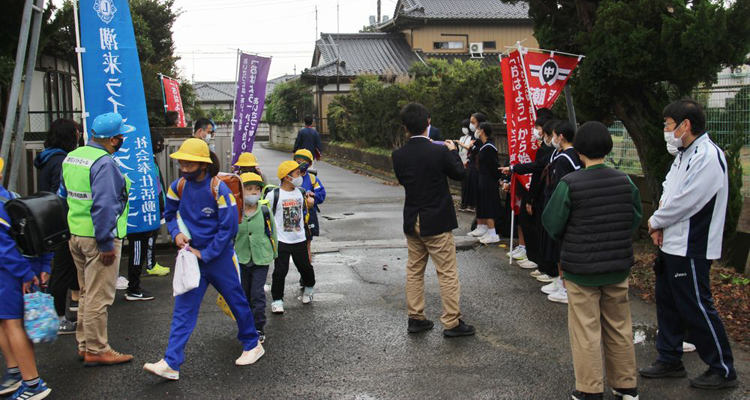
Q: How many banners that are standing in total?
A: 5